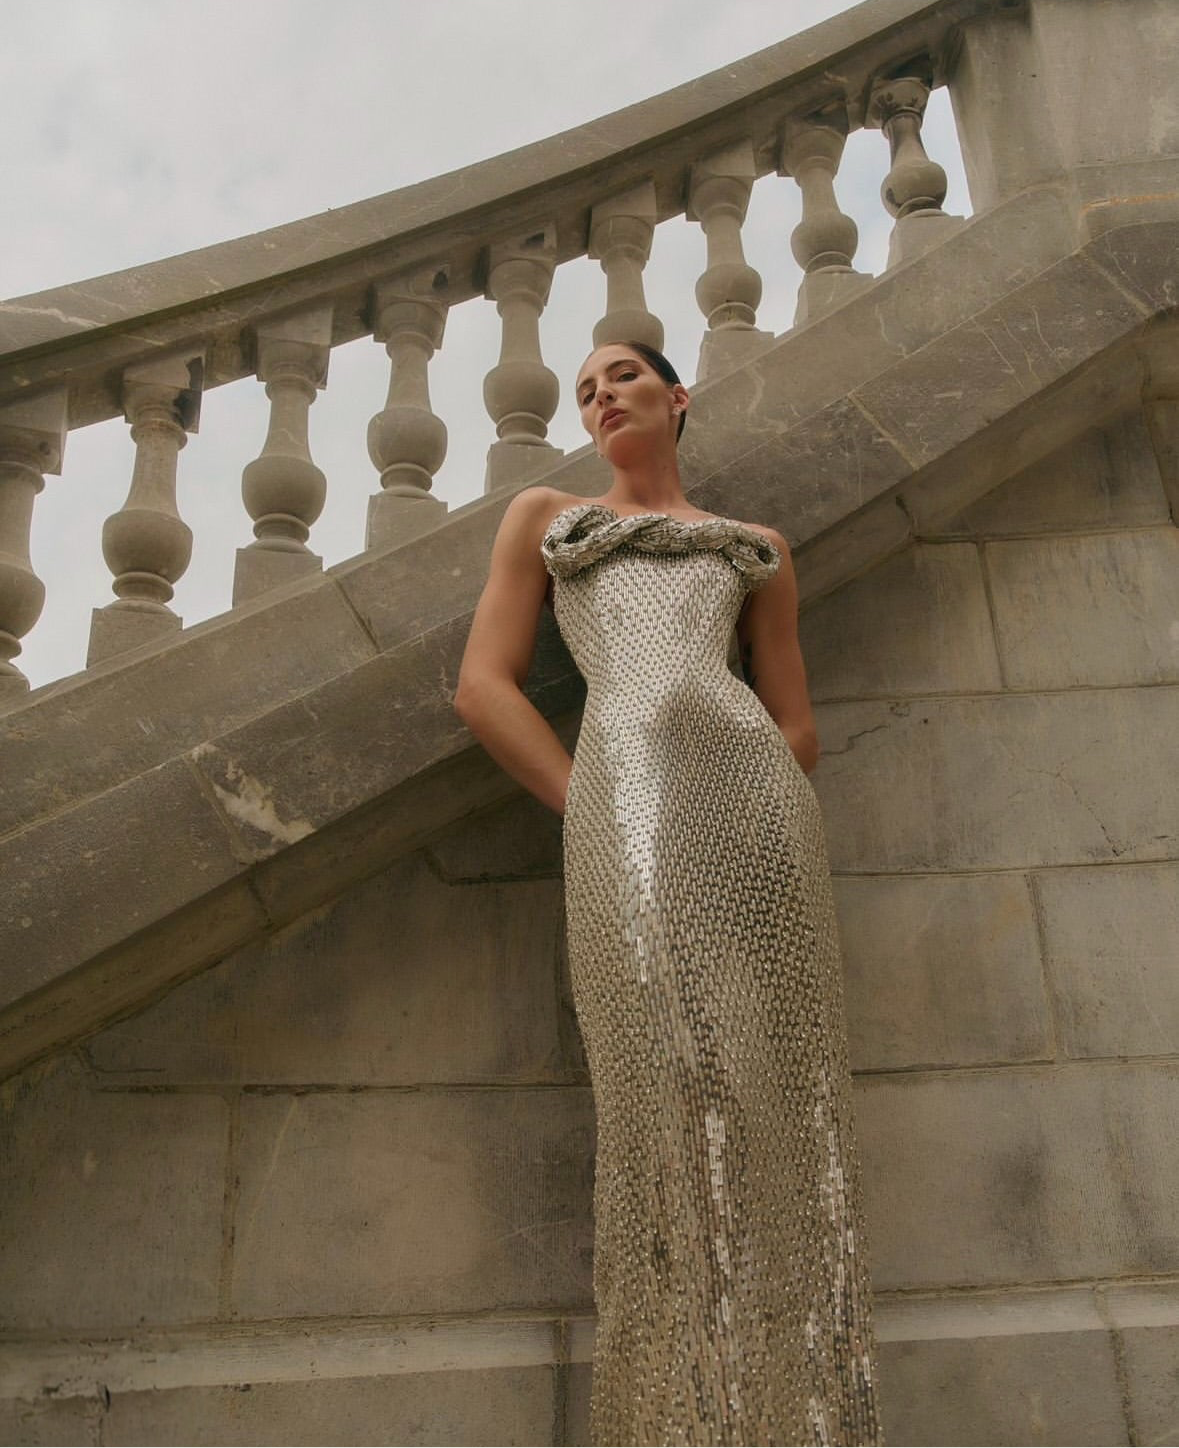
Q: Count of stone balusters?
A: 9